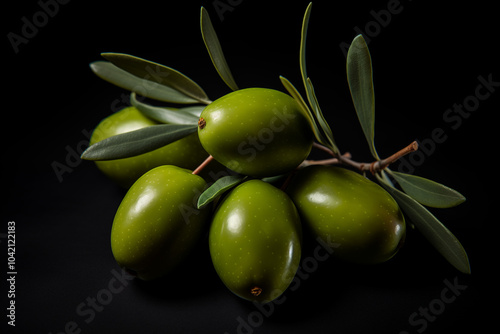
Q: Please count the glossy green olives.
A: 5